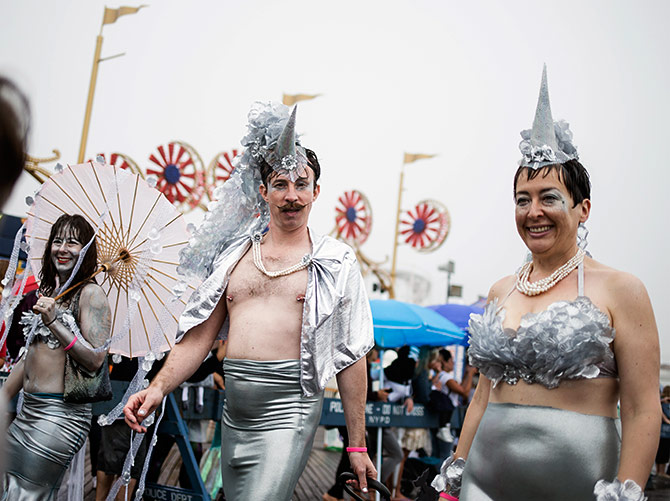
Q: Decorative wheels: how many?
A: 5